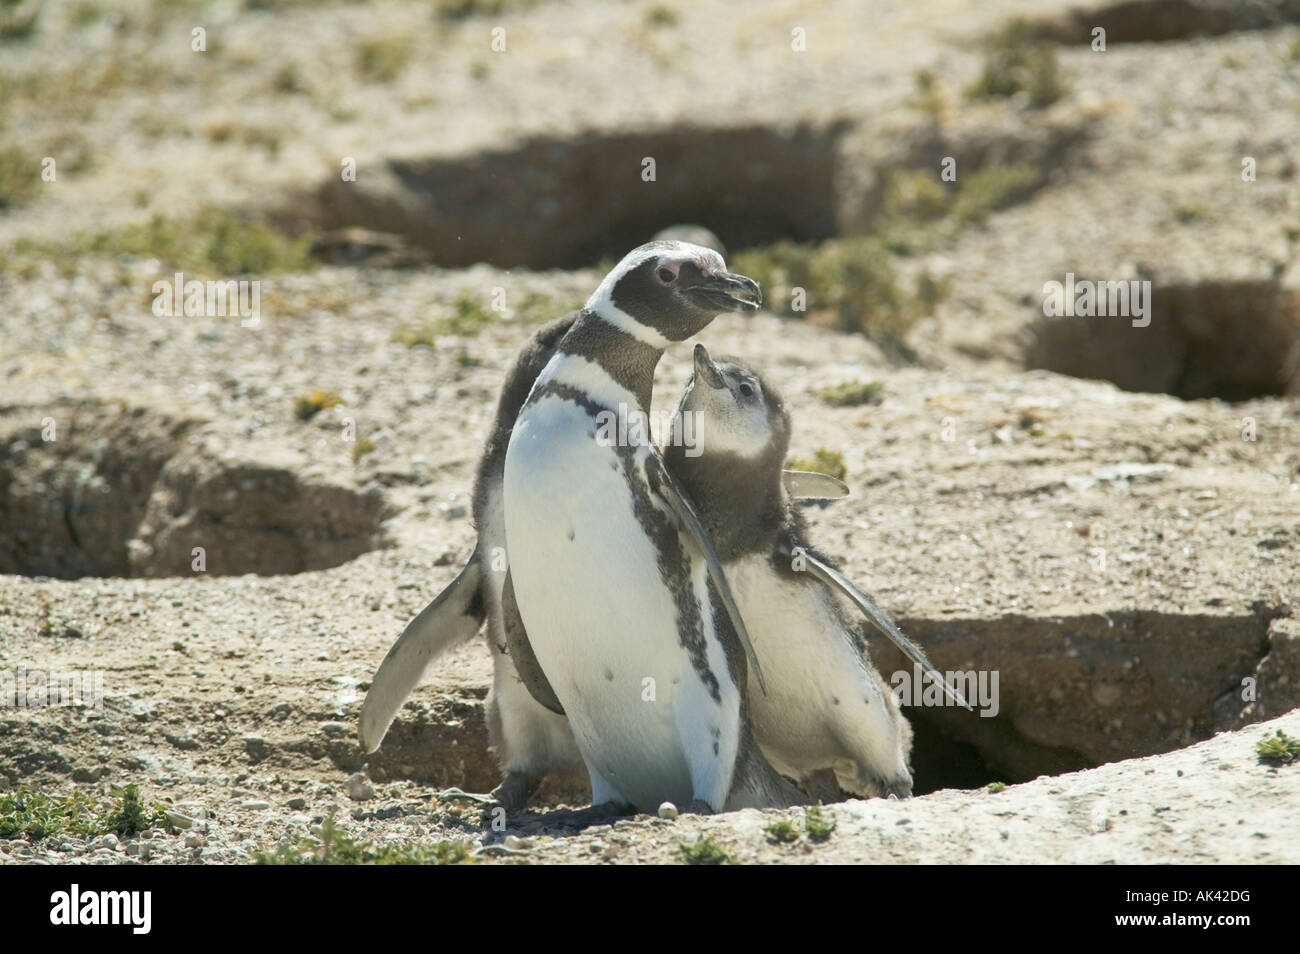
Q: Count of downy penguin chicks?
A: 2